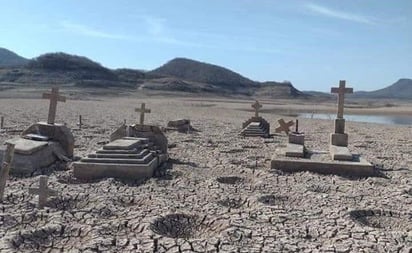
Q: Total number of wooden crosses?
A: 6